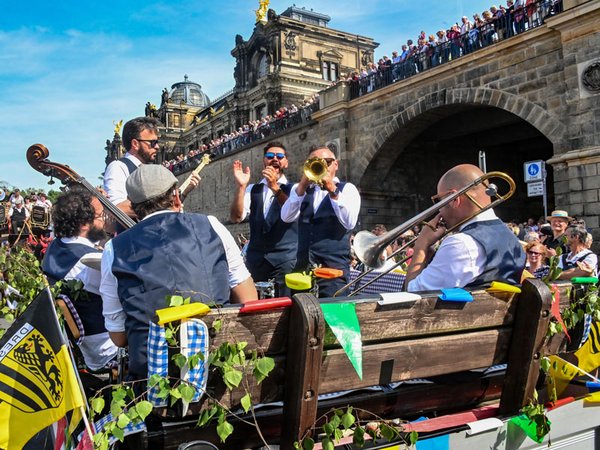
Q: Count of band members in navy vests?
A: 6